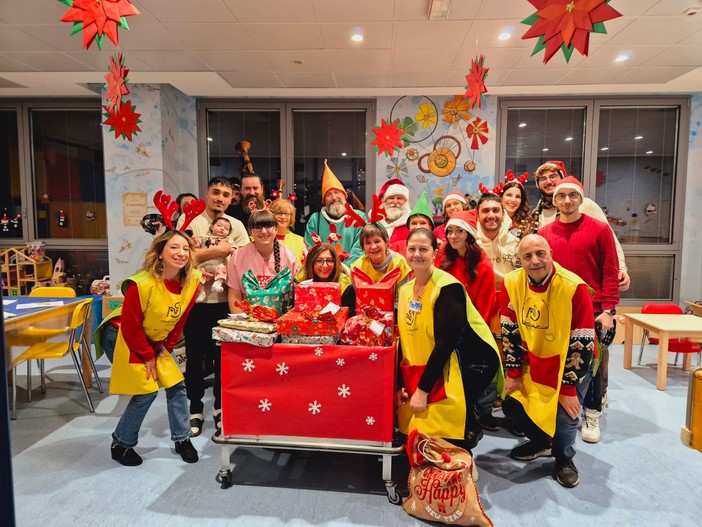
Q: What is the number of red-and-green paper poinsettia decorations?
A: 6